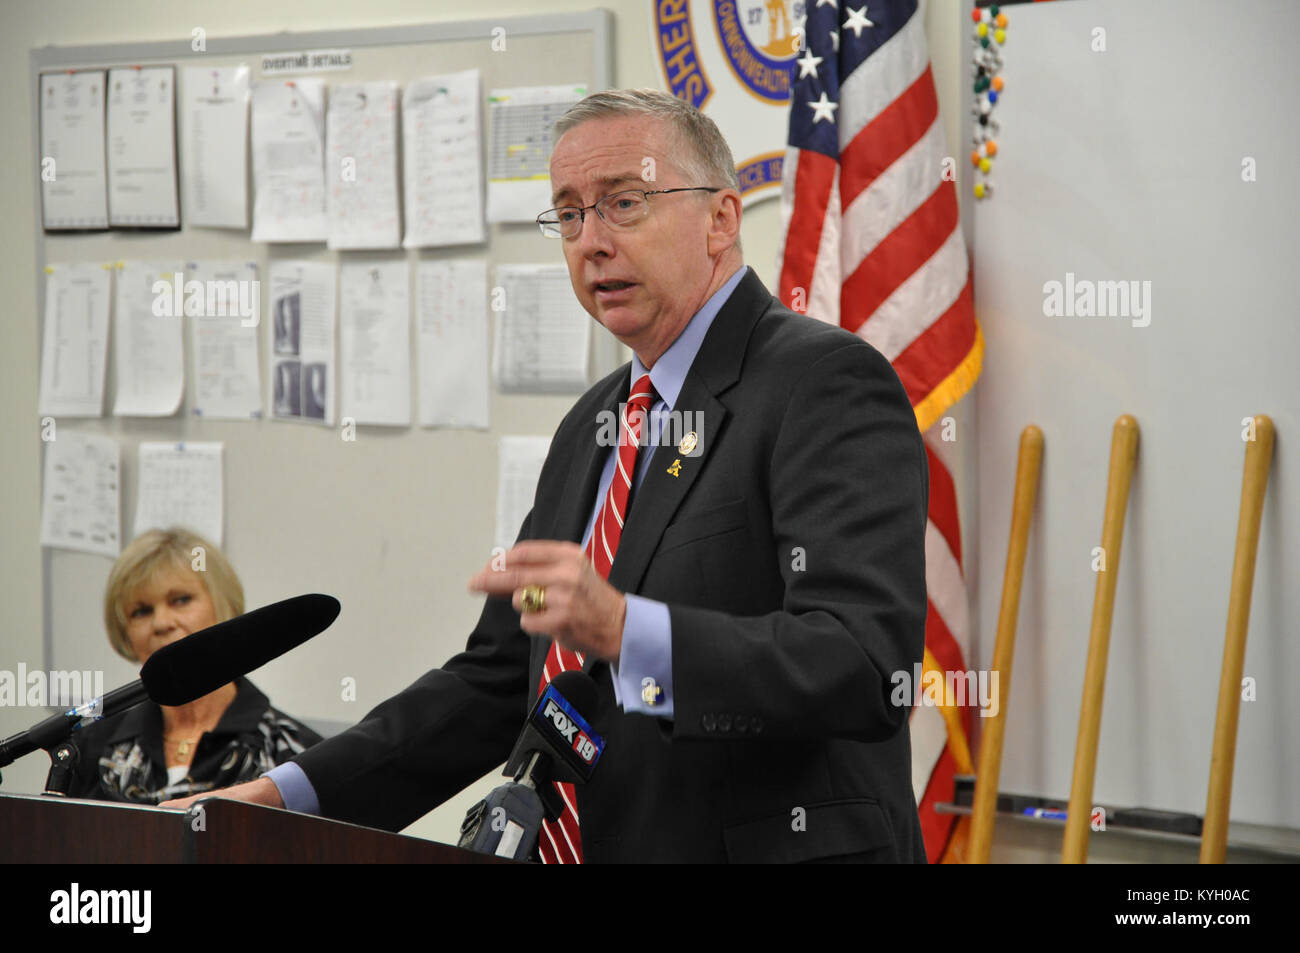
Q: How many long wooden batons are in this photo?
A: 3